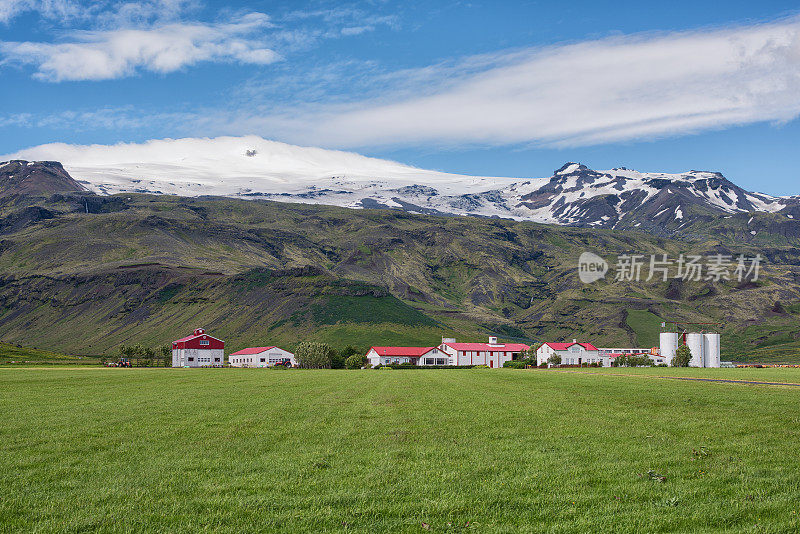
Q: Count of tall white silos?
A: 3